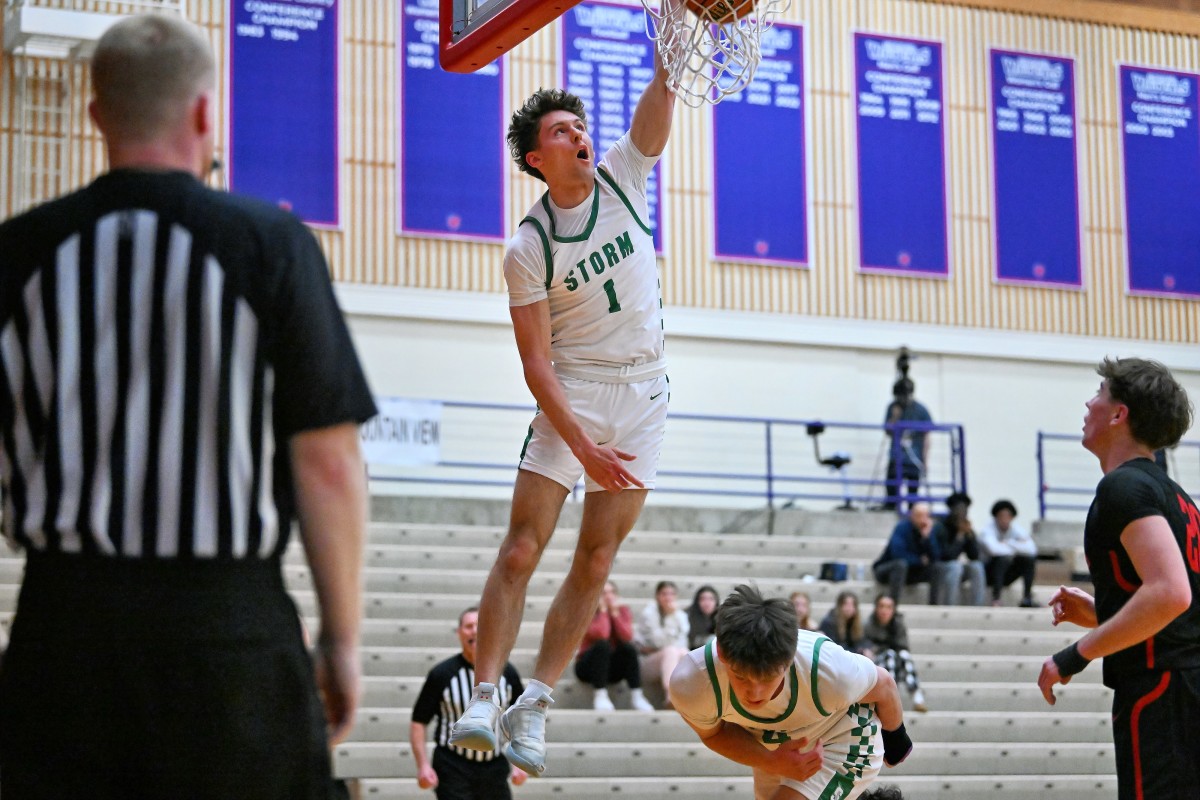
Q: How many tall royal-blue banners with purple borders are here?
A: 7